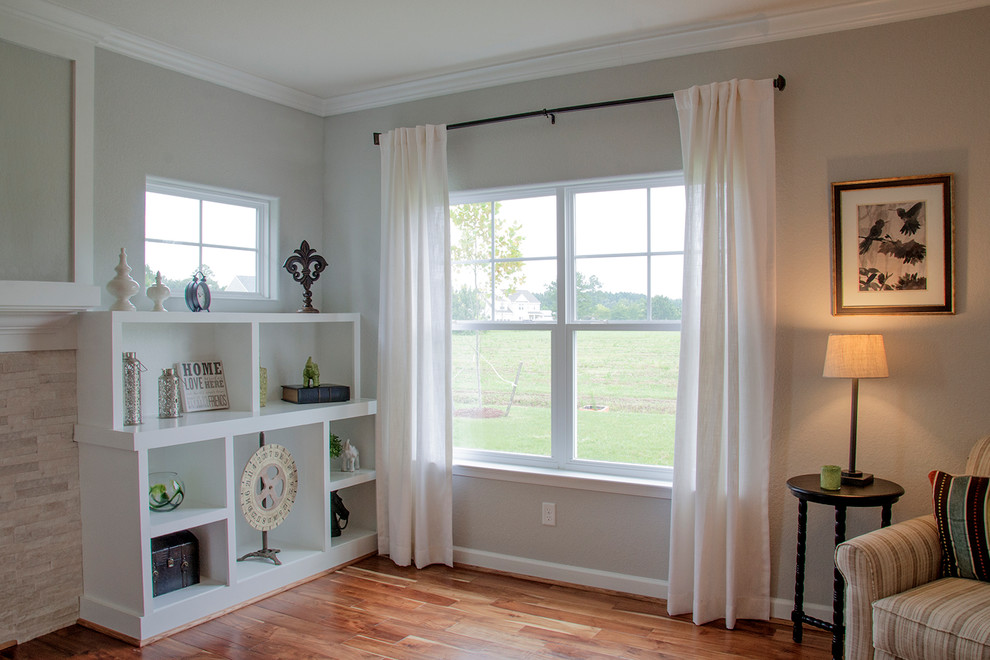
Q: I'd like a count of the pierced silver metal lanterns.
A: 2